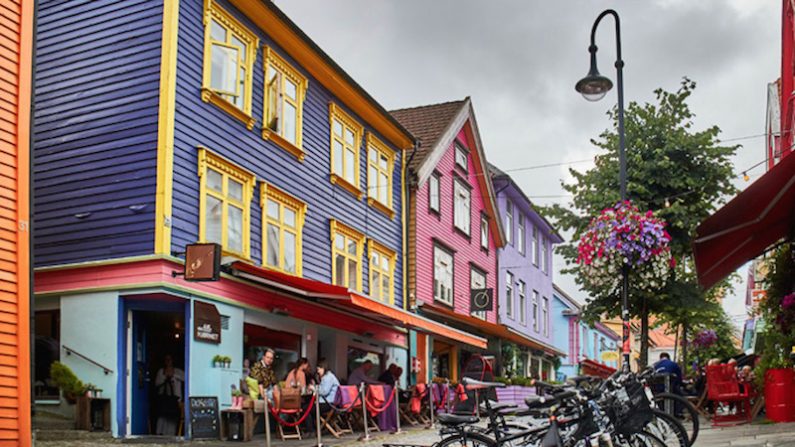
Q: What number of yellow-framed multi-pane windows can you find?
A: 8